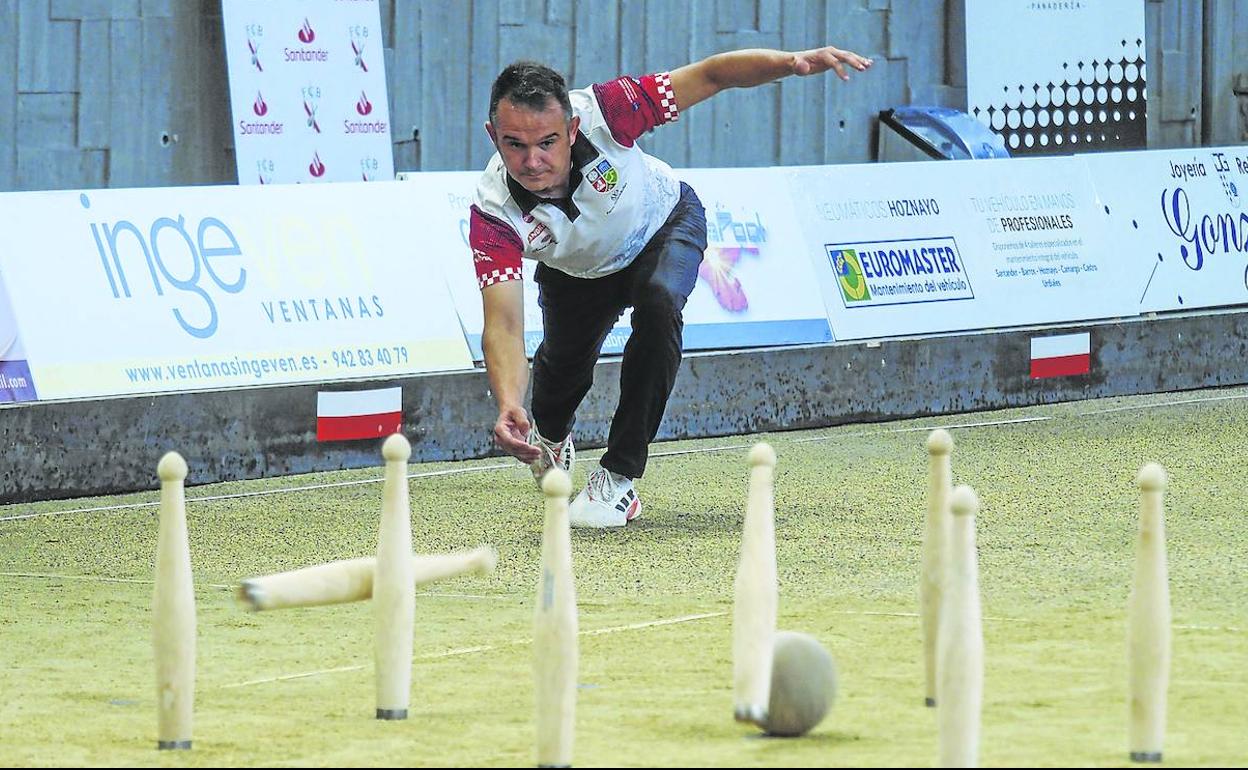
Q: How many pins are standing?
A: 7